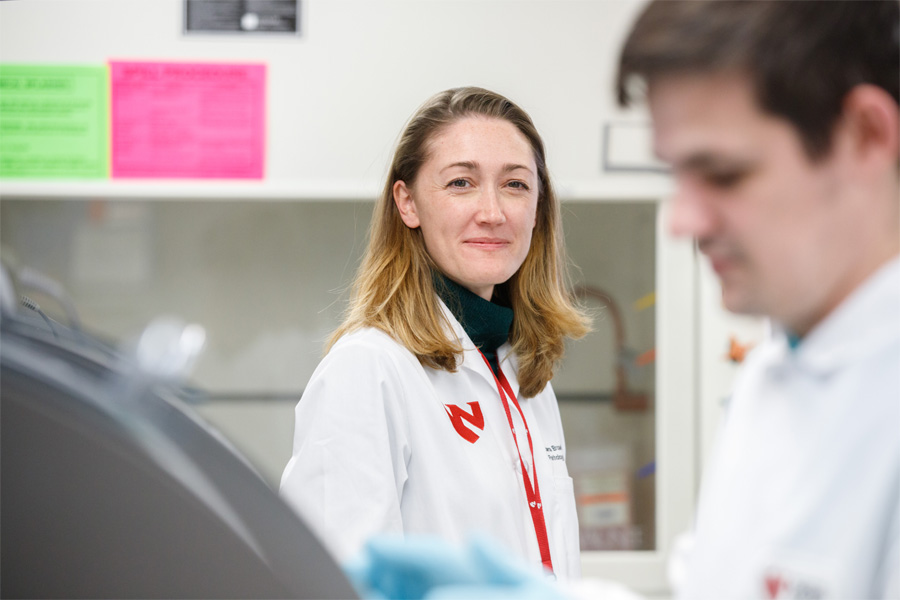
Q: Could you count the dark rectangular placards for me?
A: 1